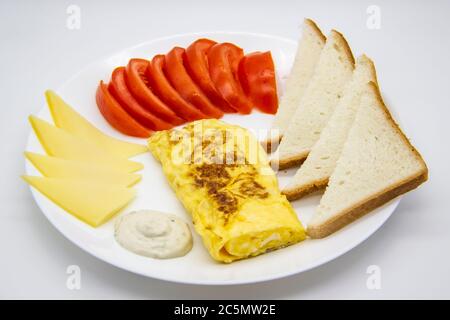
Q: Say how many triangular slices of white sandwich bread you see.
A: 4